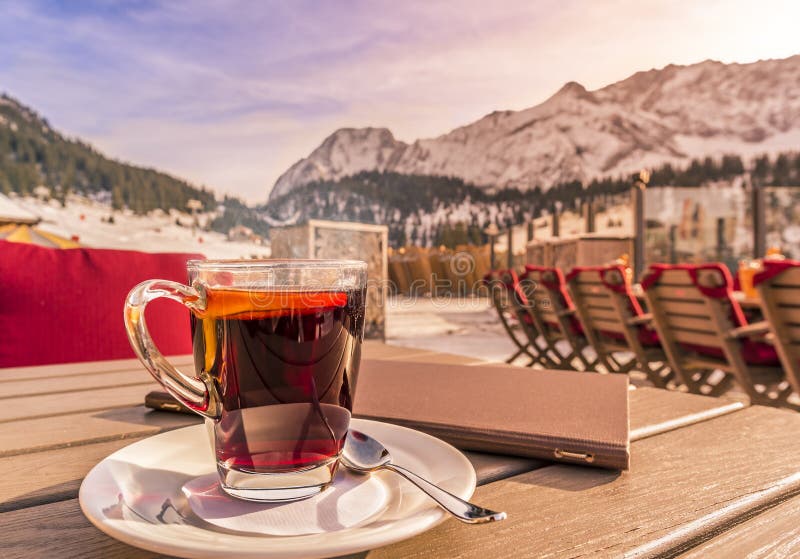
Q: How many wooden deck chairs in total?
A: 5